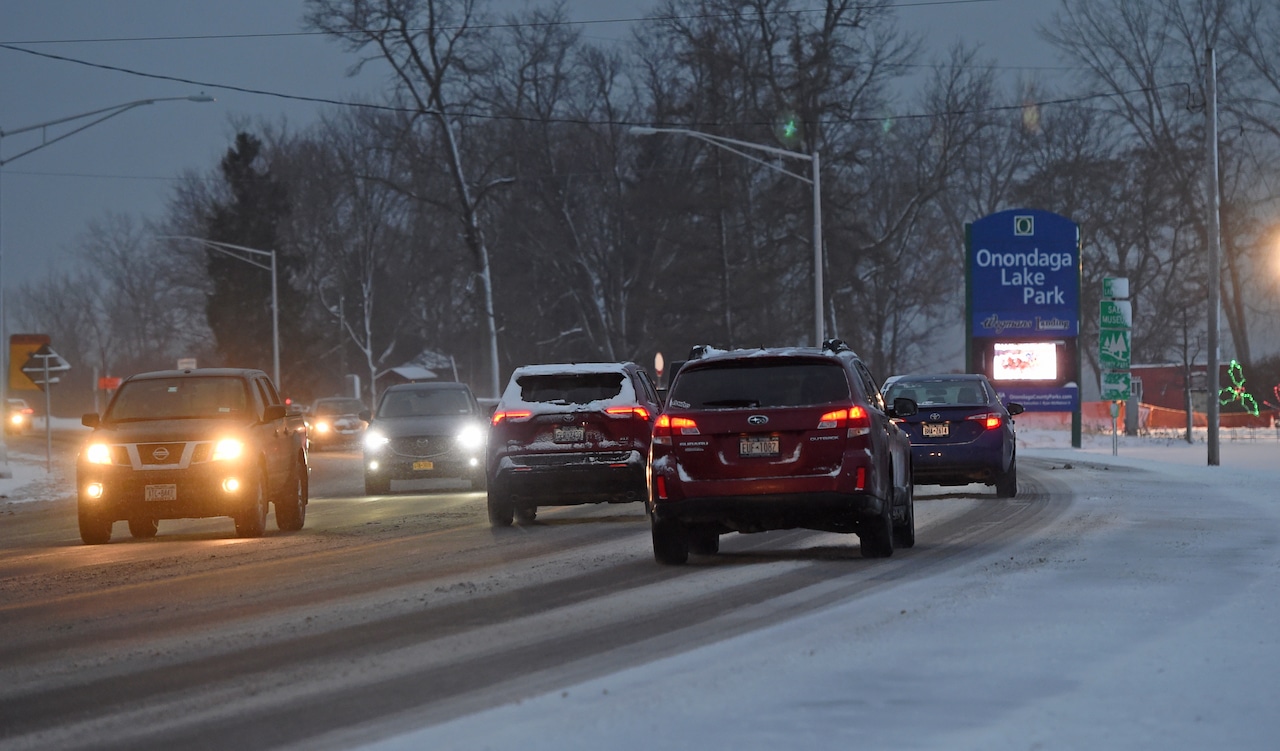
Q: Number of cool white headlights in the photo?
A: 2